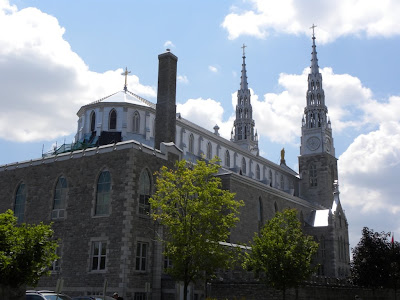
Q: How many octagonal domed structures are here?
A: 1